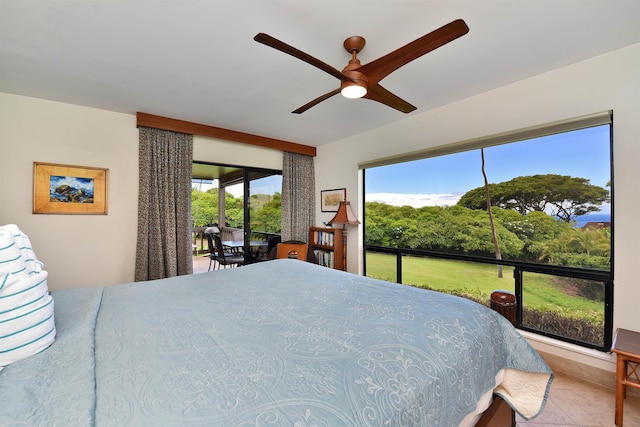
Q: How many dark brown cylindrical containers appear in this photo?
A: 1